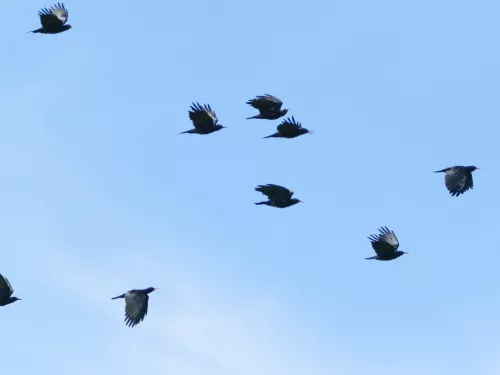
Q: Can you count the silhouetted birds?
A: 9